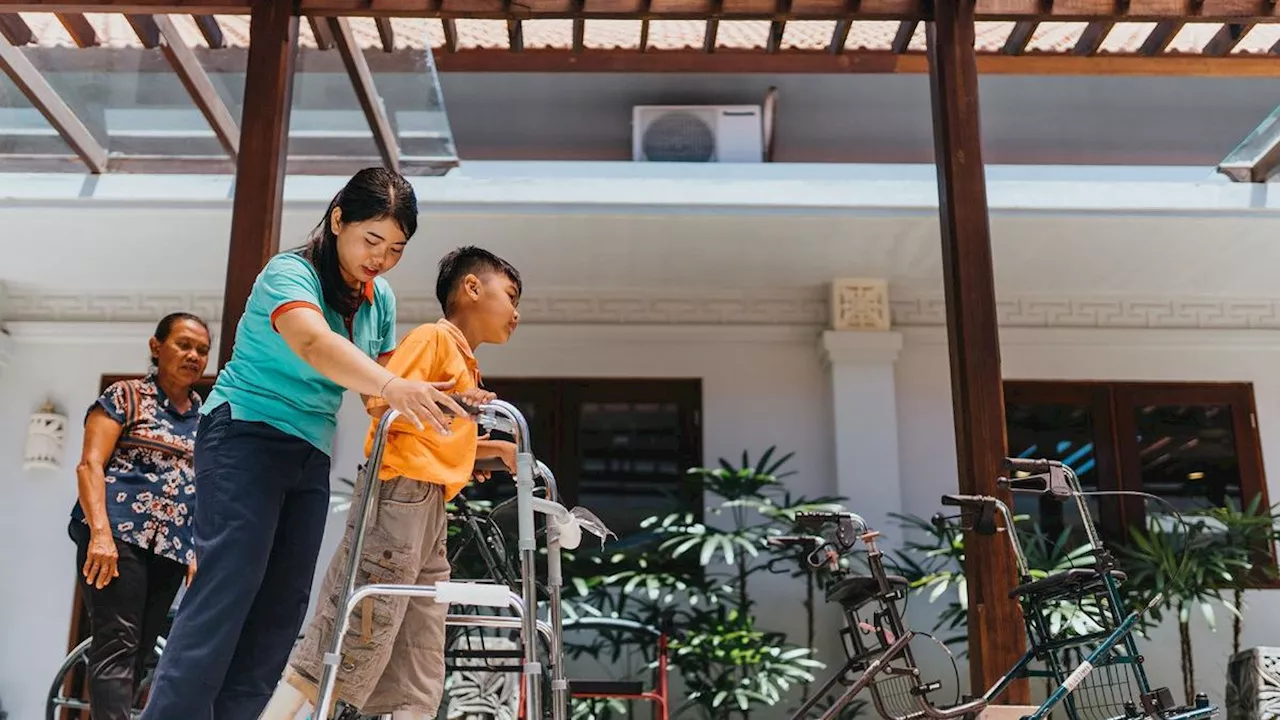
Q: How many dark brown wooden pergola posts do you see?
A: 2